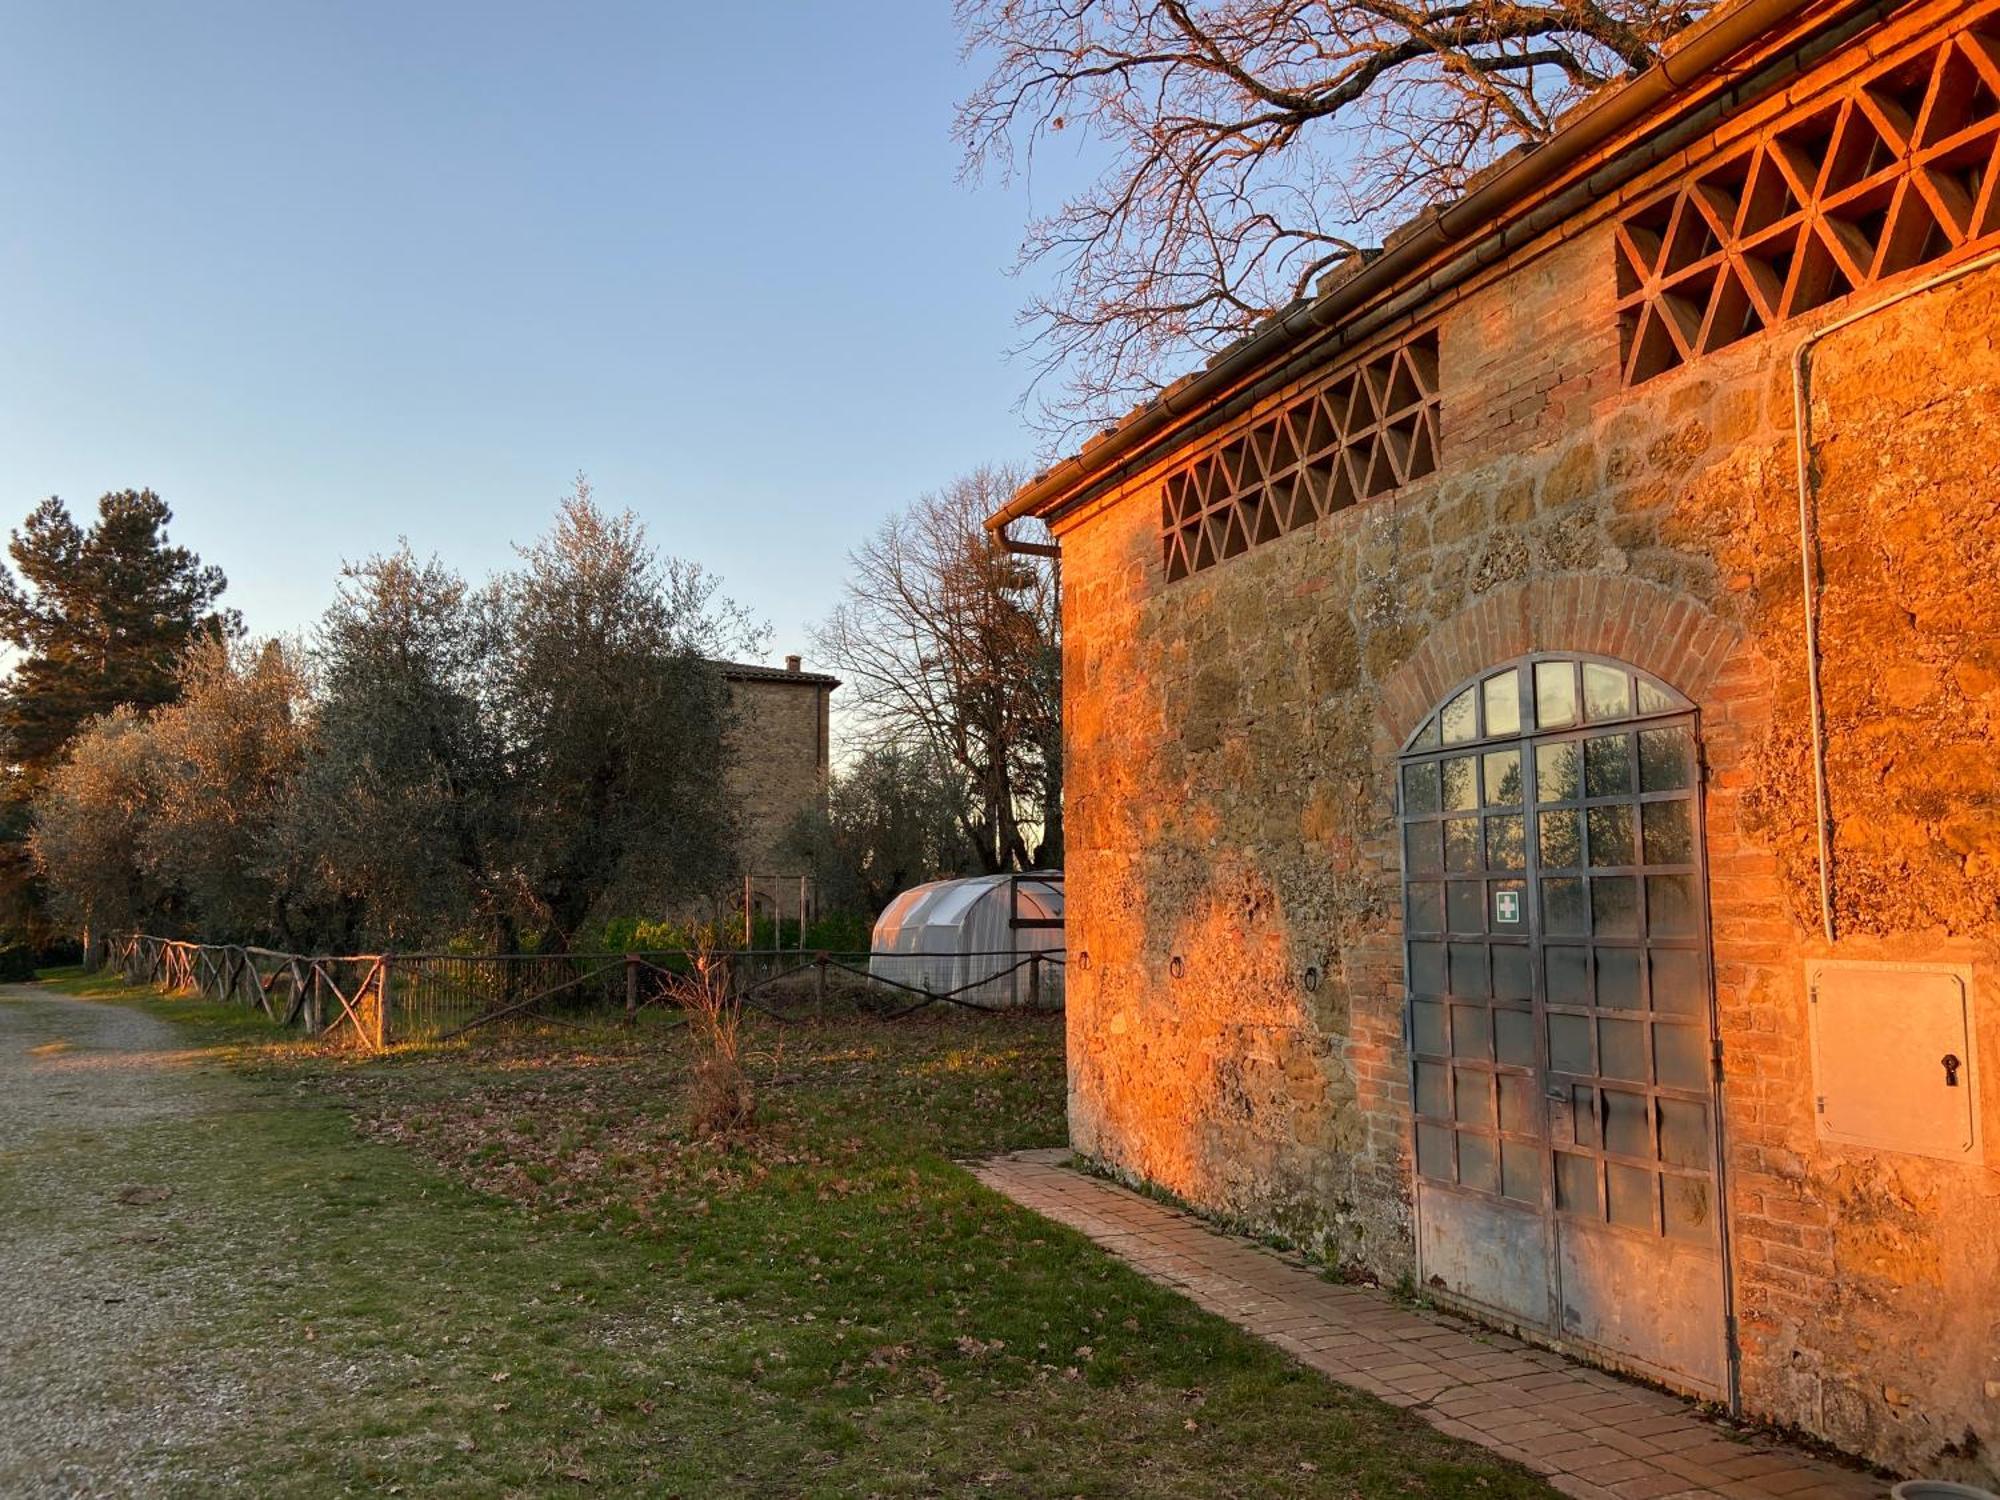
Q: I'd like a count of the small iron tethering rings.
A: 3